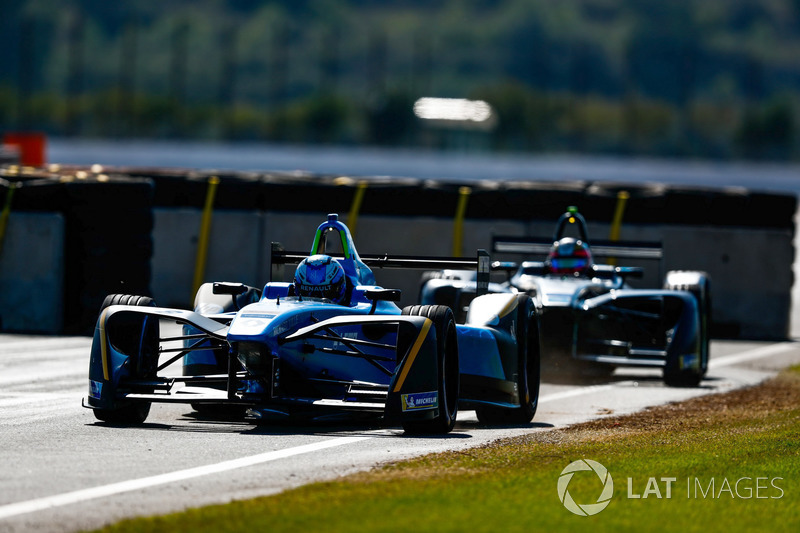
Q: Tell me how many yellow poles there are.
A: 5